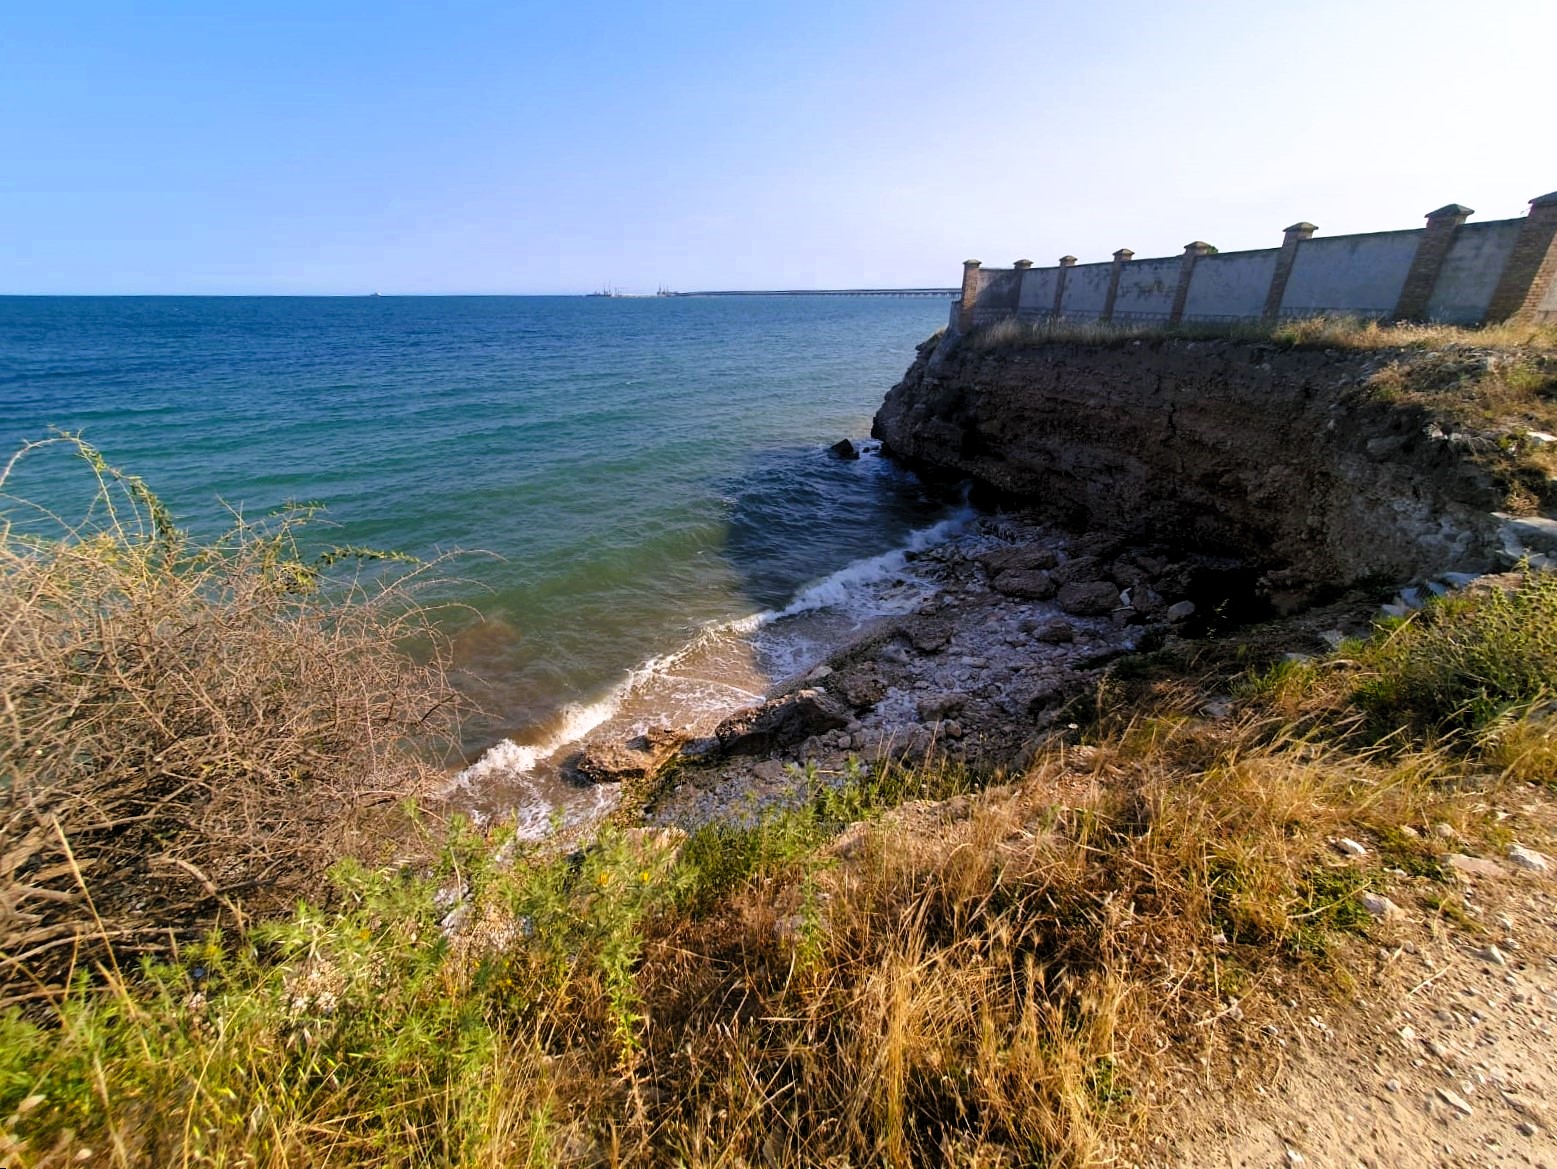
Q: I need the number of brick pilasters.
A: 8